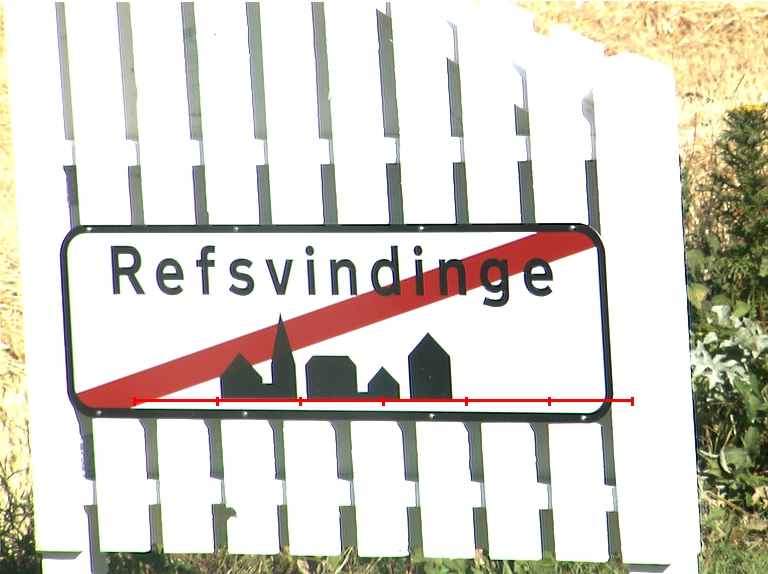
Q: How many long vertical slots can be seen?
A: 9